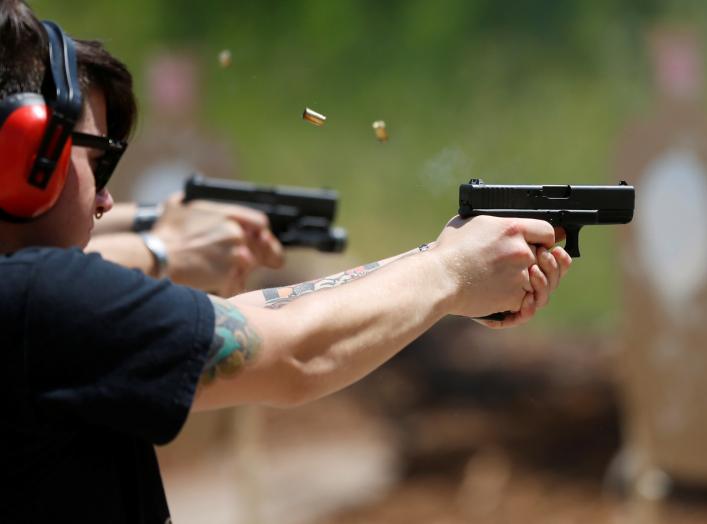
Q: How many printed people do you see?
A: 2